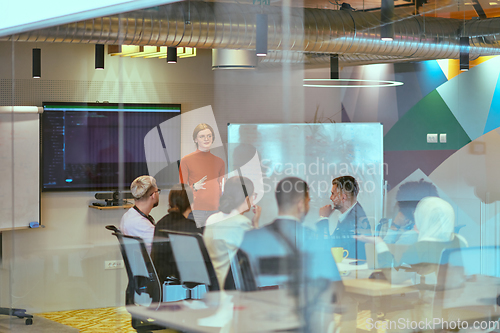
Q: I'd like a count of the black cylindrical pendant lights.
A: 7